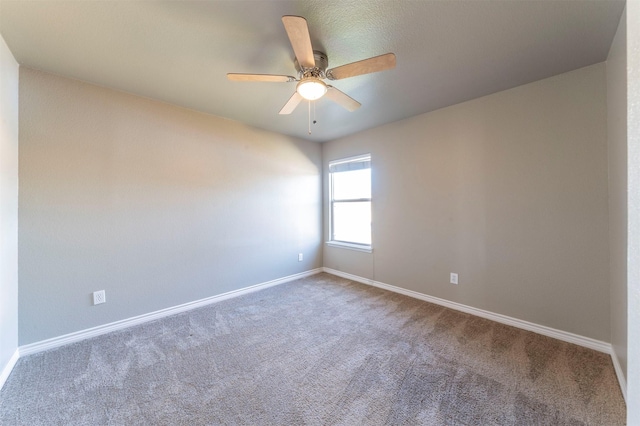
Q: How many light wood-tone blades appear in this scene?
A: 5